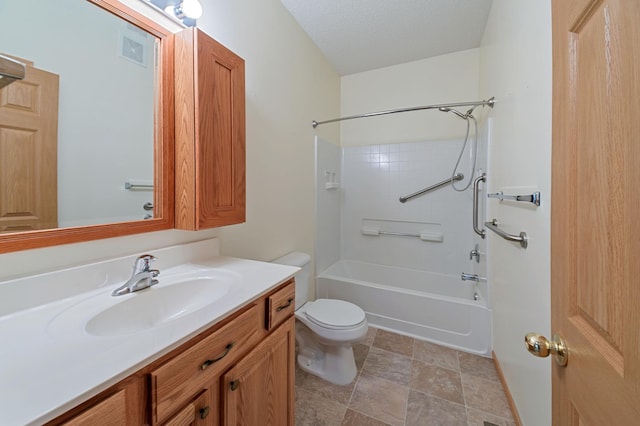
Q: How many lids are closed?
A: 1